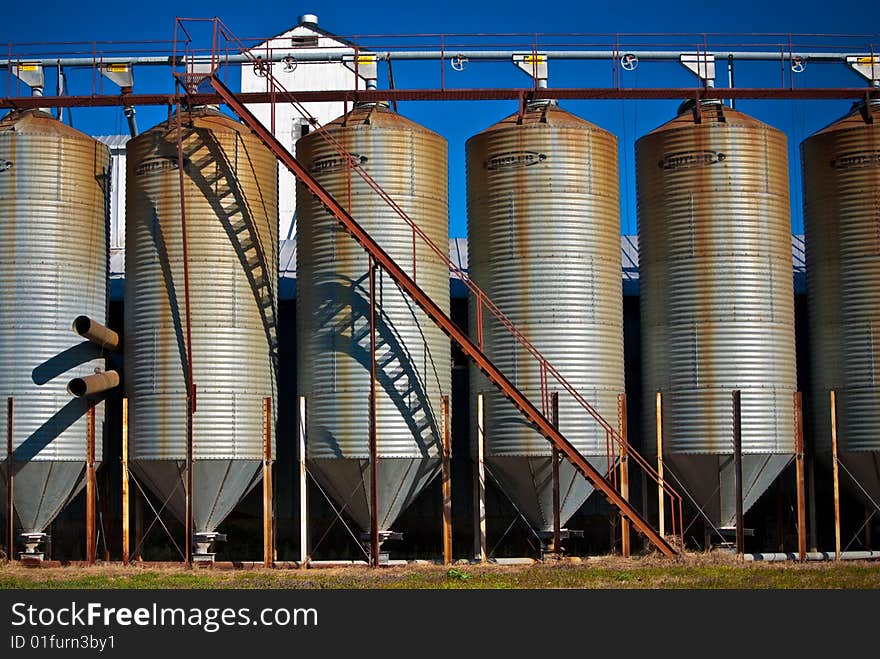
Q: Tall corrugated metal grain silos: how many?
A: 6